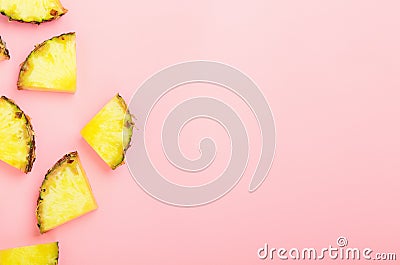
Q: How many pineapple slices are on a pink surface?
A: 7